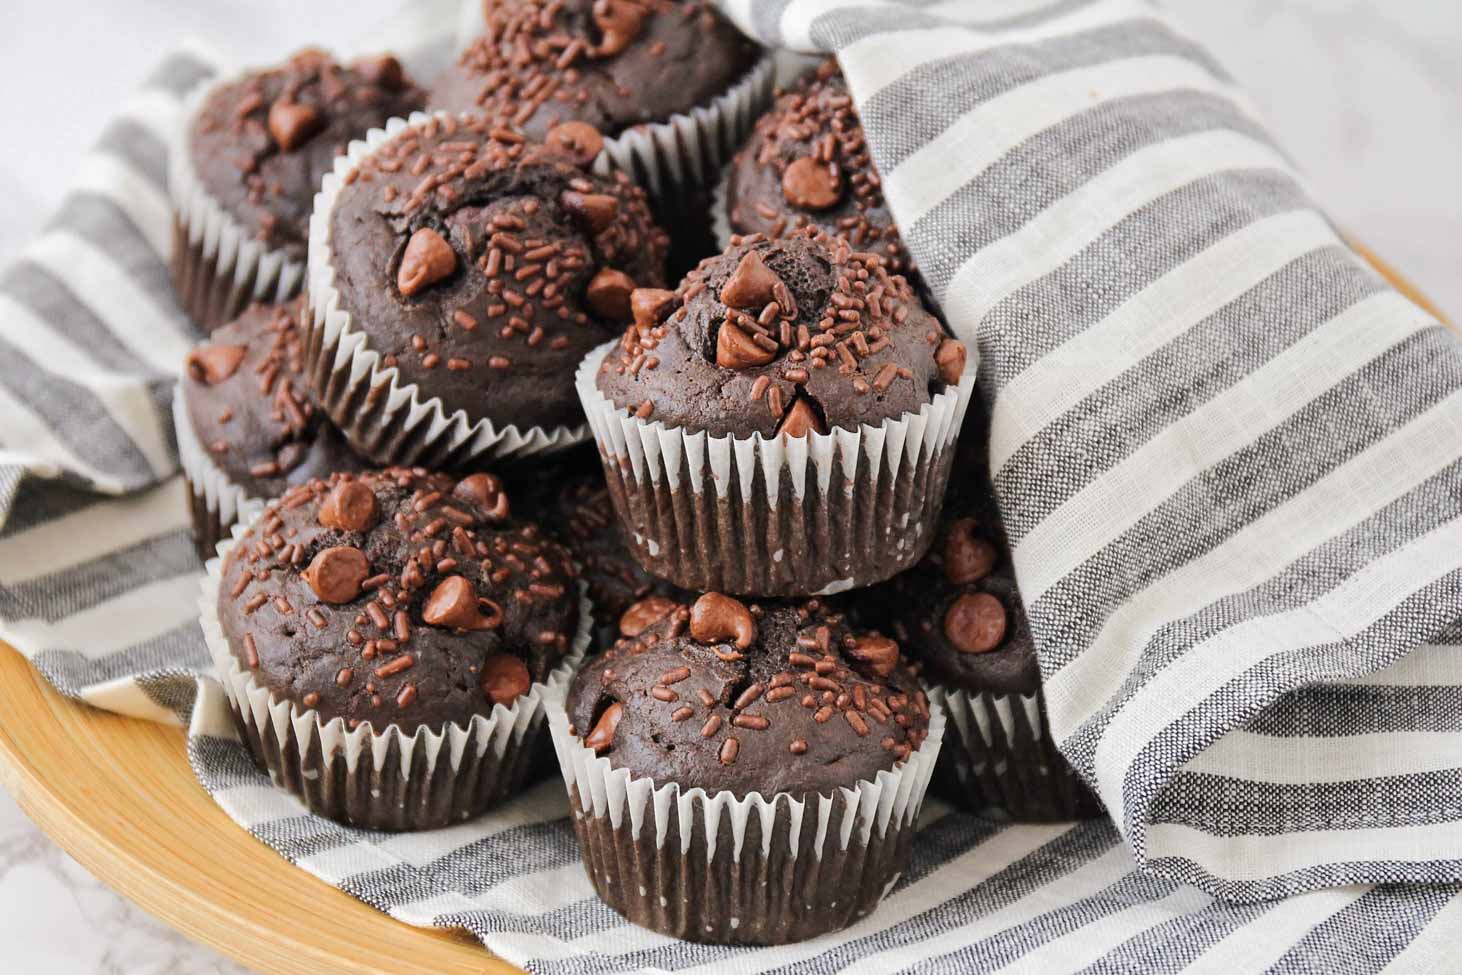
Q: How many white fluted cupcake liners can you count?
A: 9